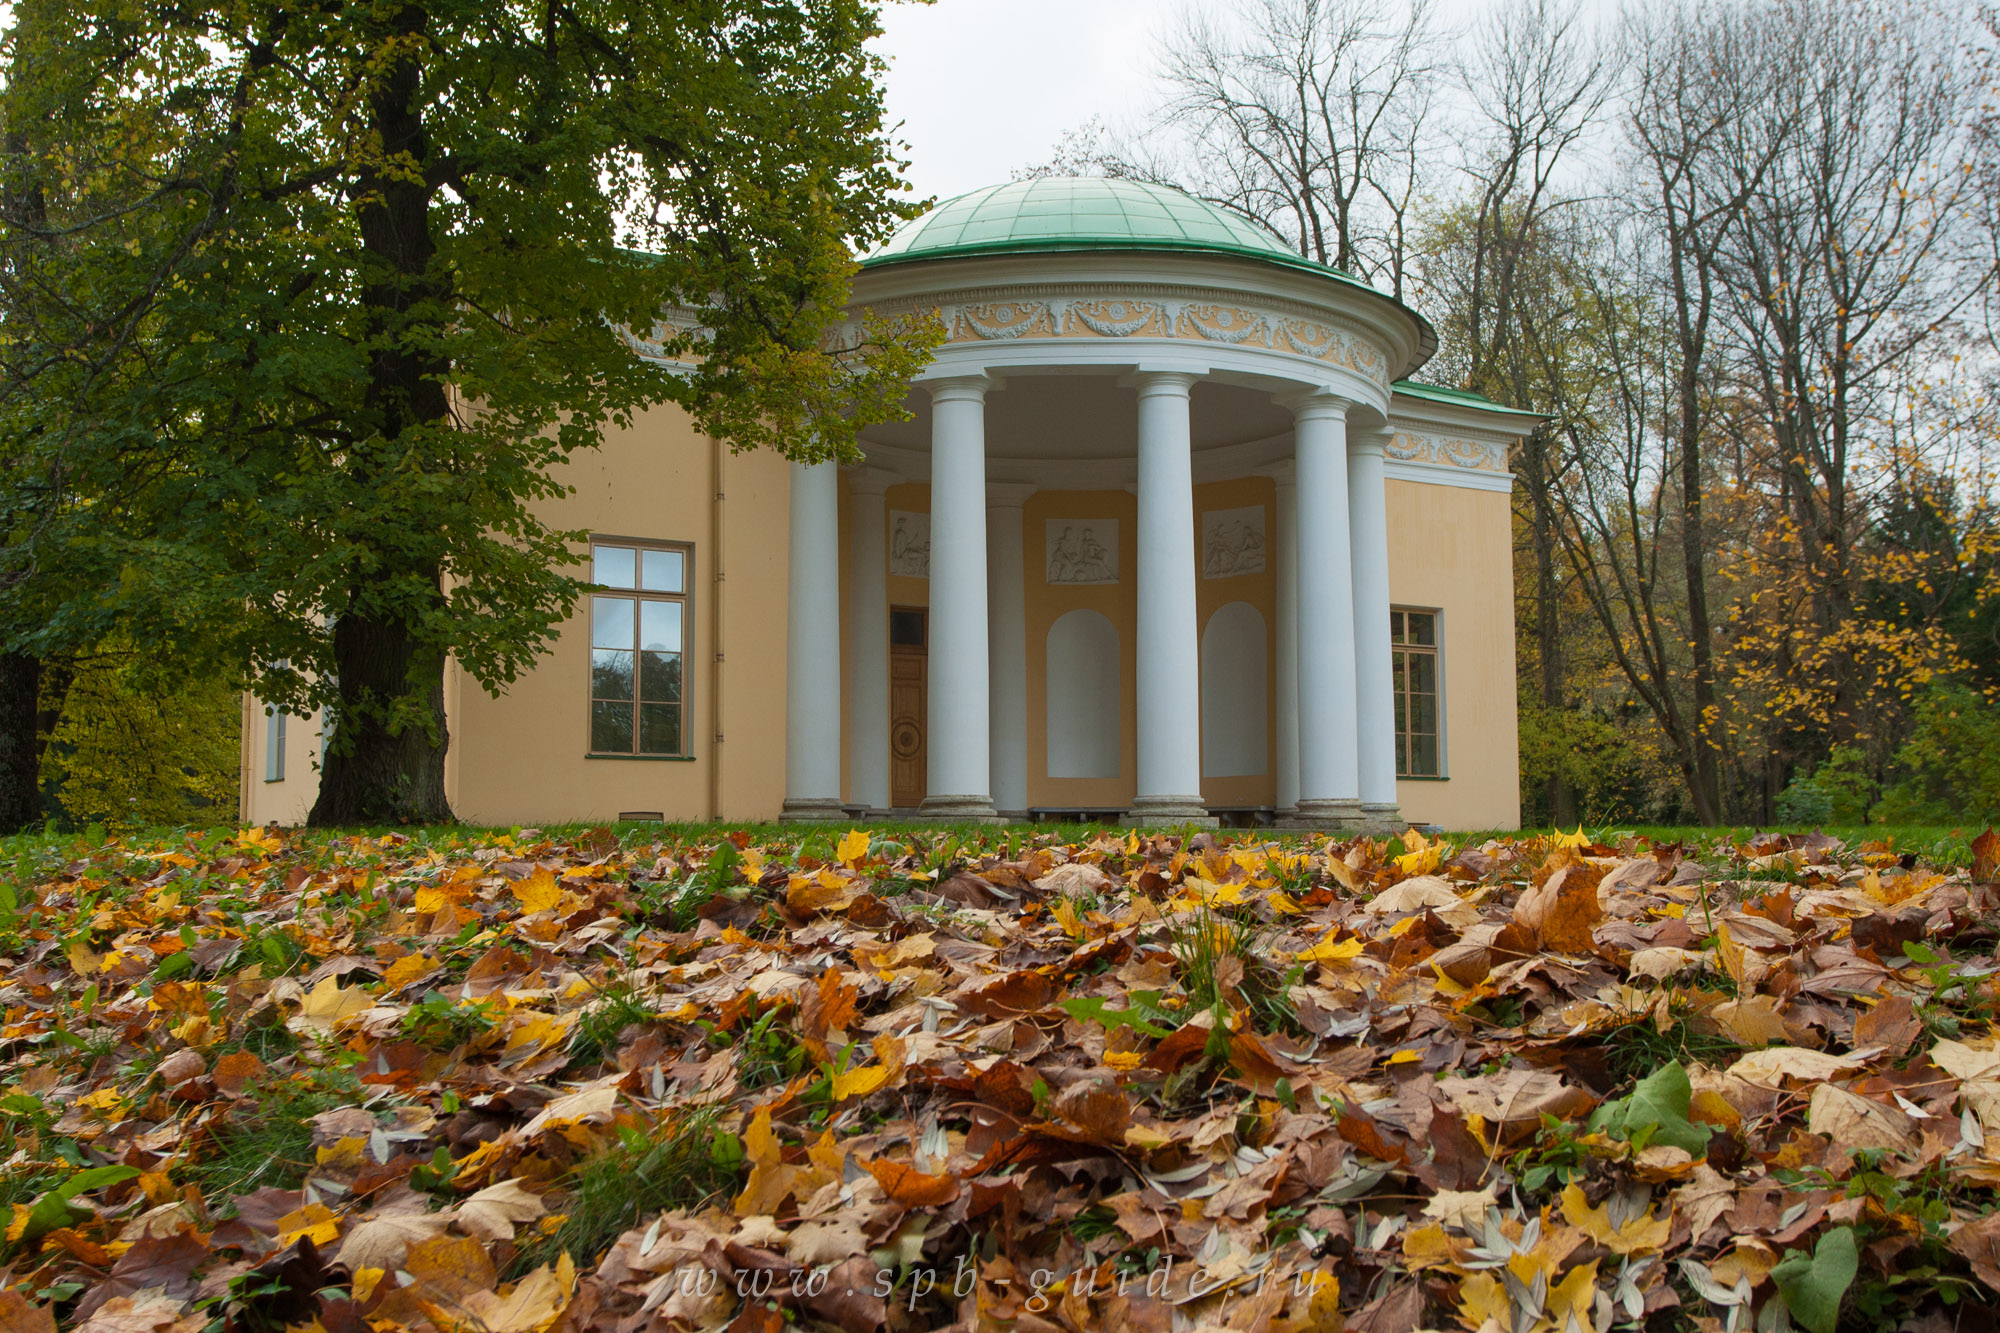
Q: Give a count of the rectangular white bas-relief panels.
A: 3